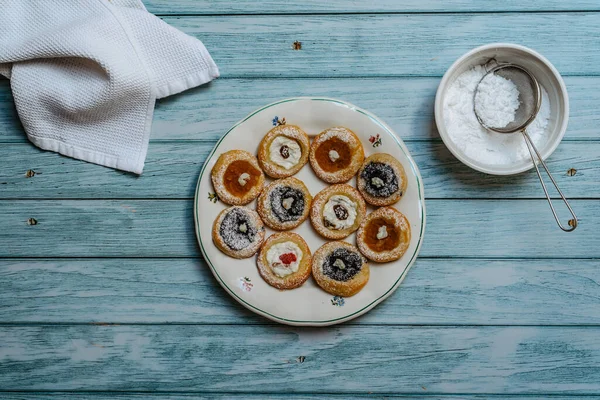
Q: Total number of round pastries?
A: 10